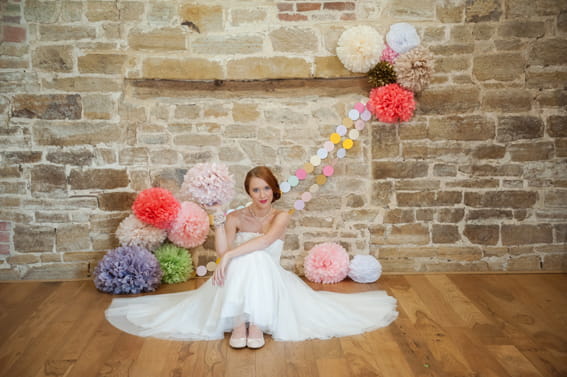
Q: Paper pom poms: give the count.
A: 14